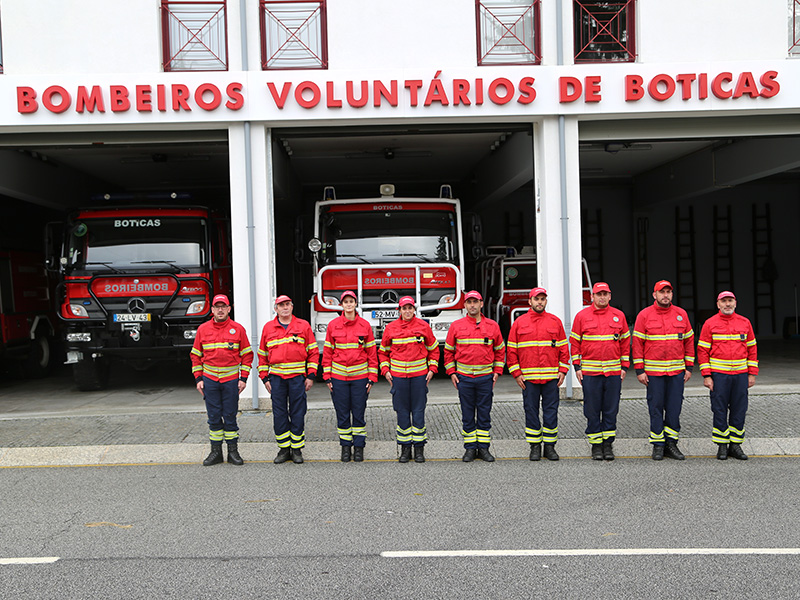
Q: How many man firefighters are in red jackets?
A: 7